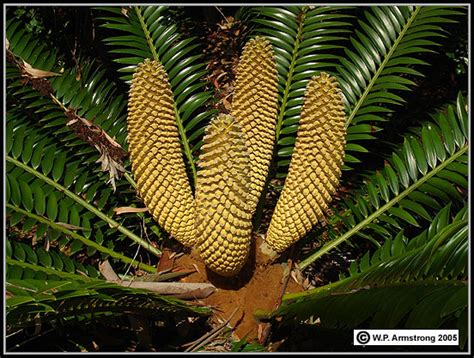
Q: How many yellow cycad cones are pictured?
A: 4